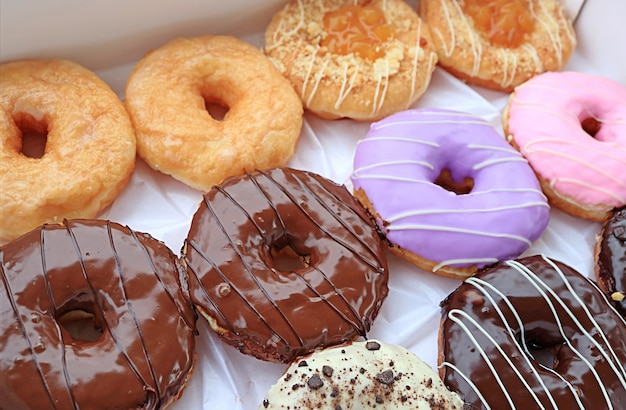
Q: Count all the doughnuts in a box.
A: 11